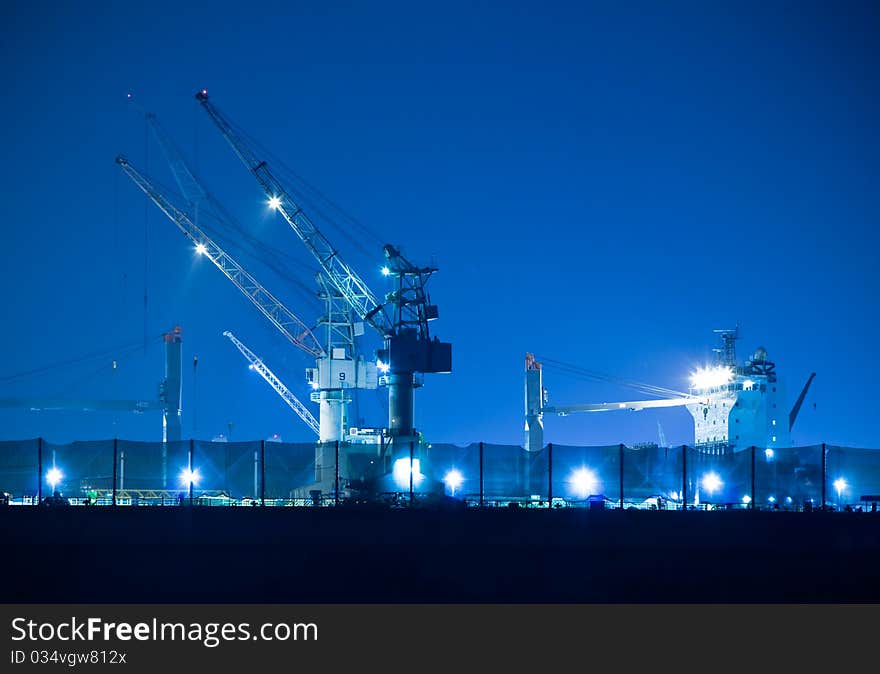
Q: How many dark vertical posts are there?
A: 12